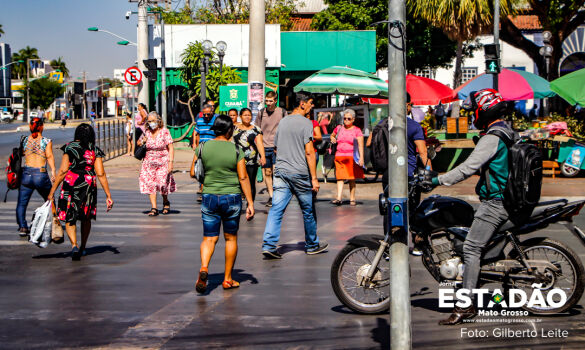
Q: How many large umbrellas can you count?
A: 4